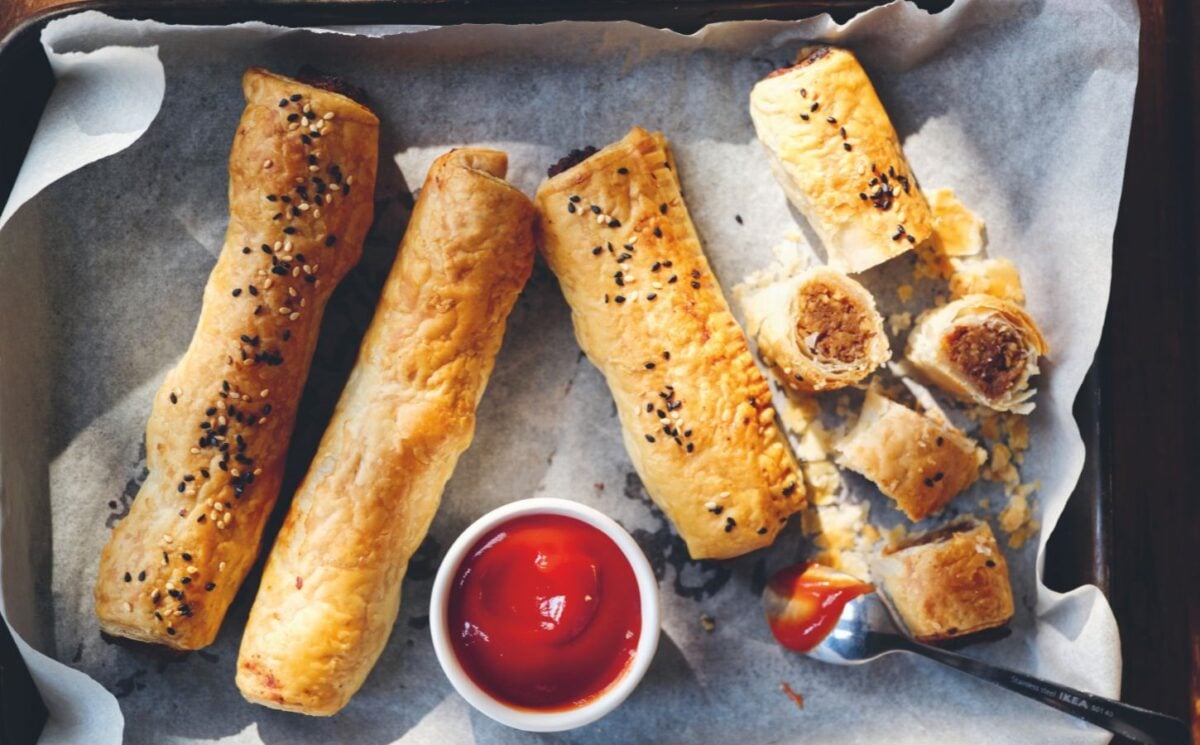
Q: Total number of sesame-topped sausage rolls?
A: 3